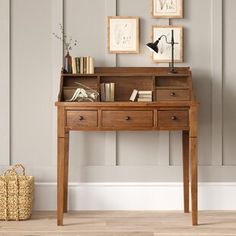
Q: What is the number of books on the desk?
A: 13